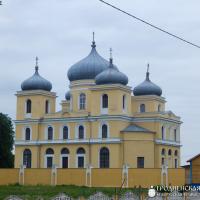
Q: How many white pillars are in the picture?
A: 5